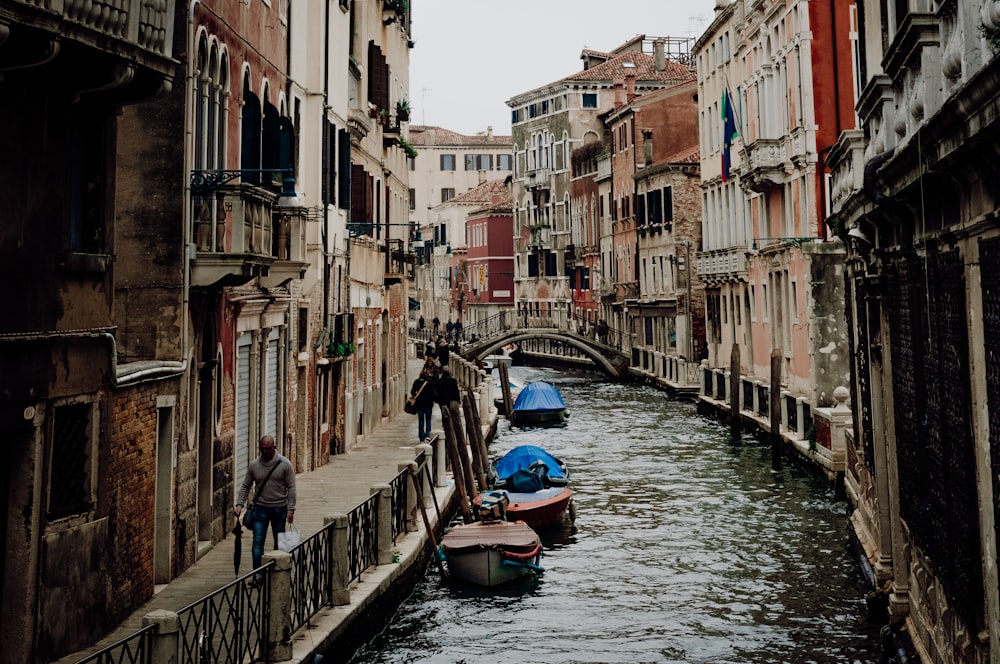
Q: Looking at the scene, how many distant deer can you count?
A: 0